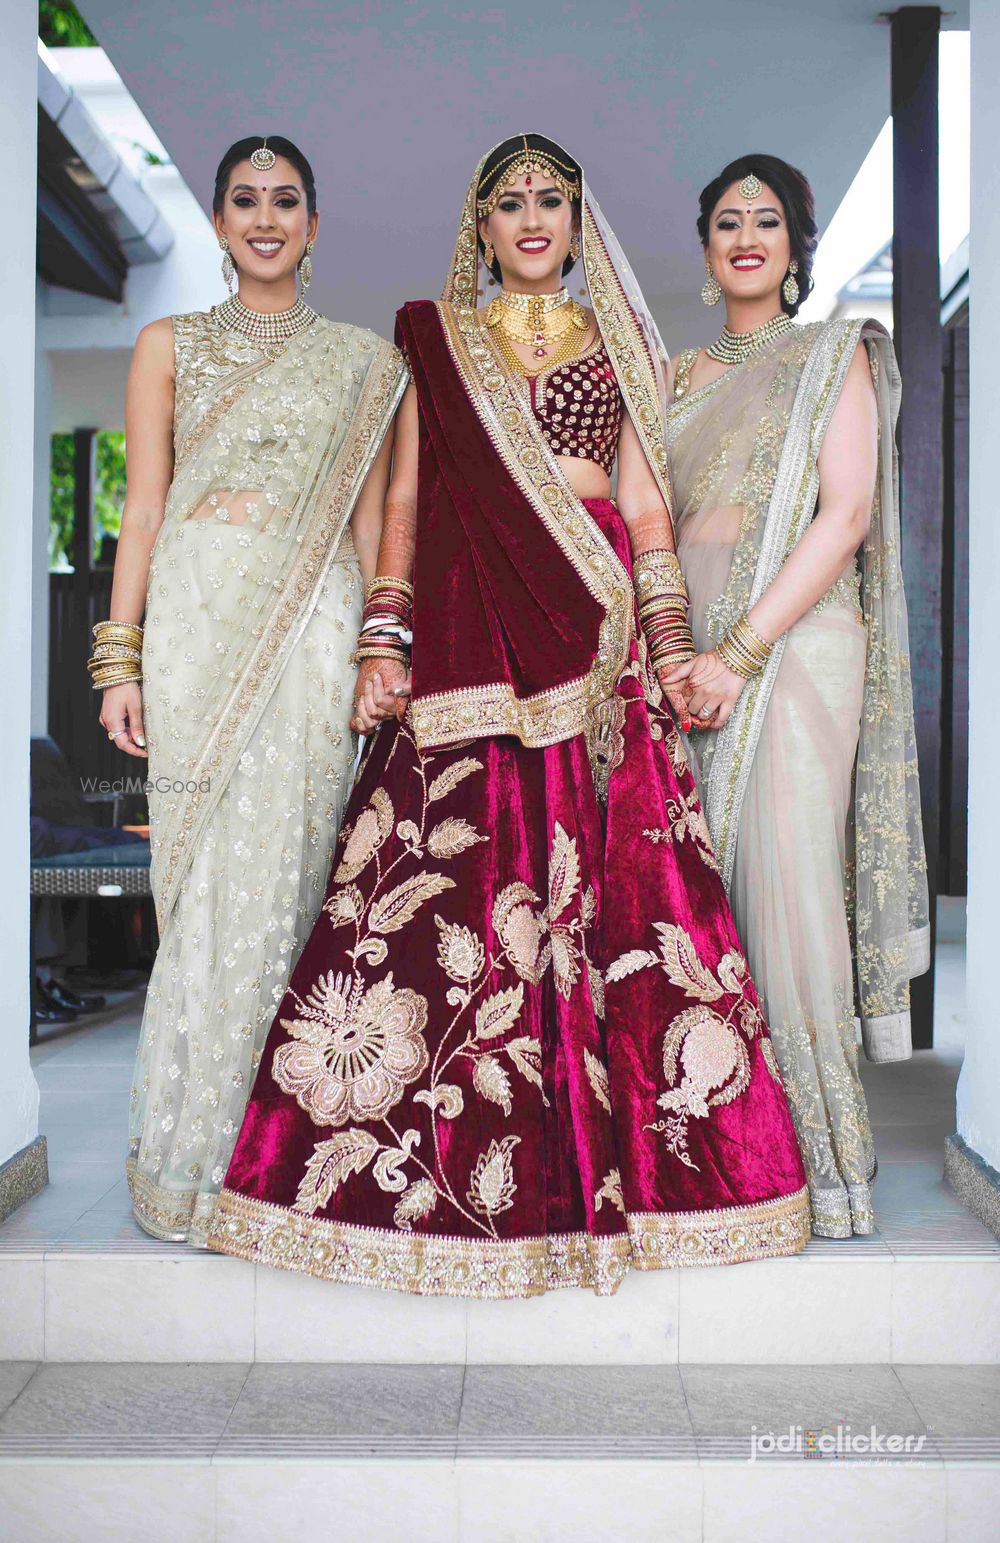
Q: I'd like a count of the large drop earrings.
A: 6